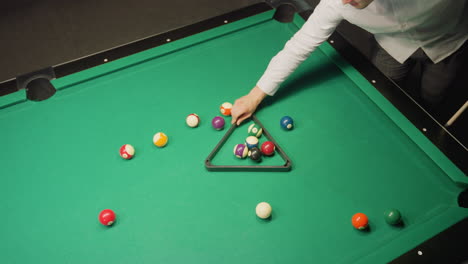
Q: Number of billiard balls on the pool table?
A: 15